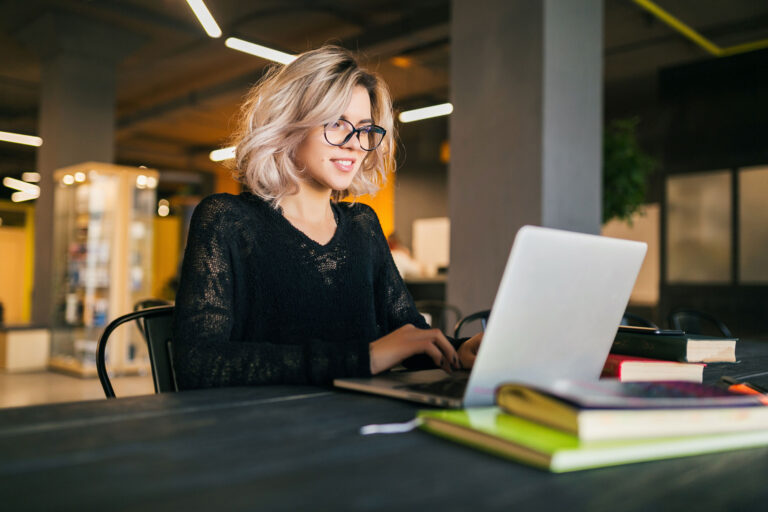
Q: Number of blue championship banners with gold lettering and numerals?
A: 0